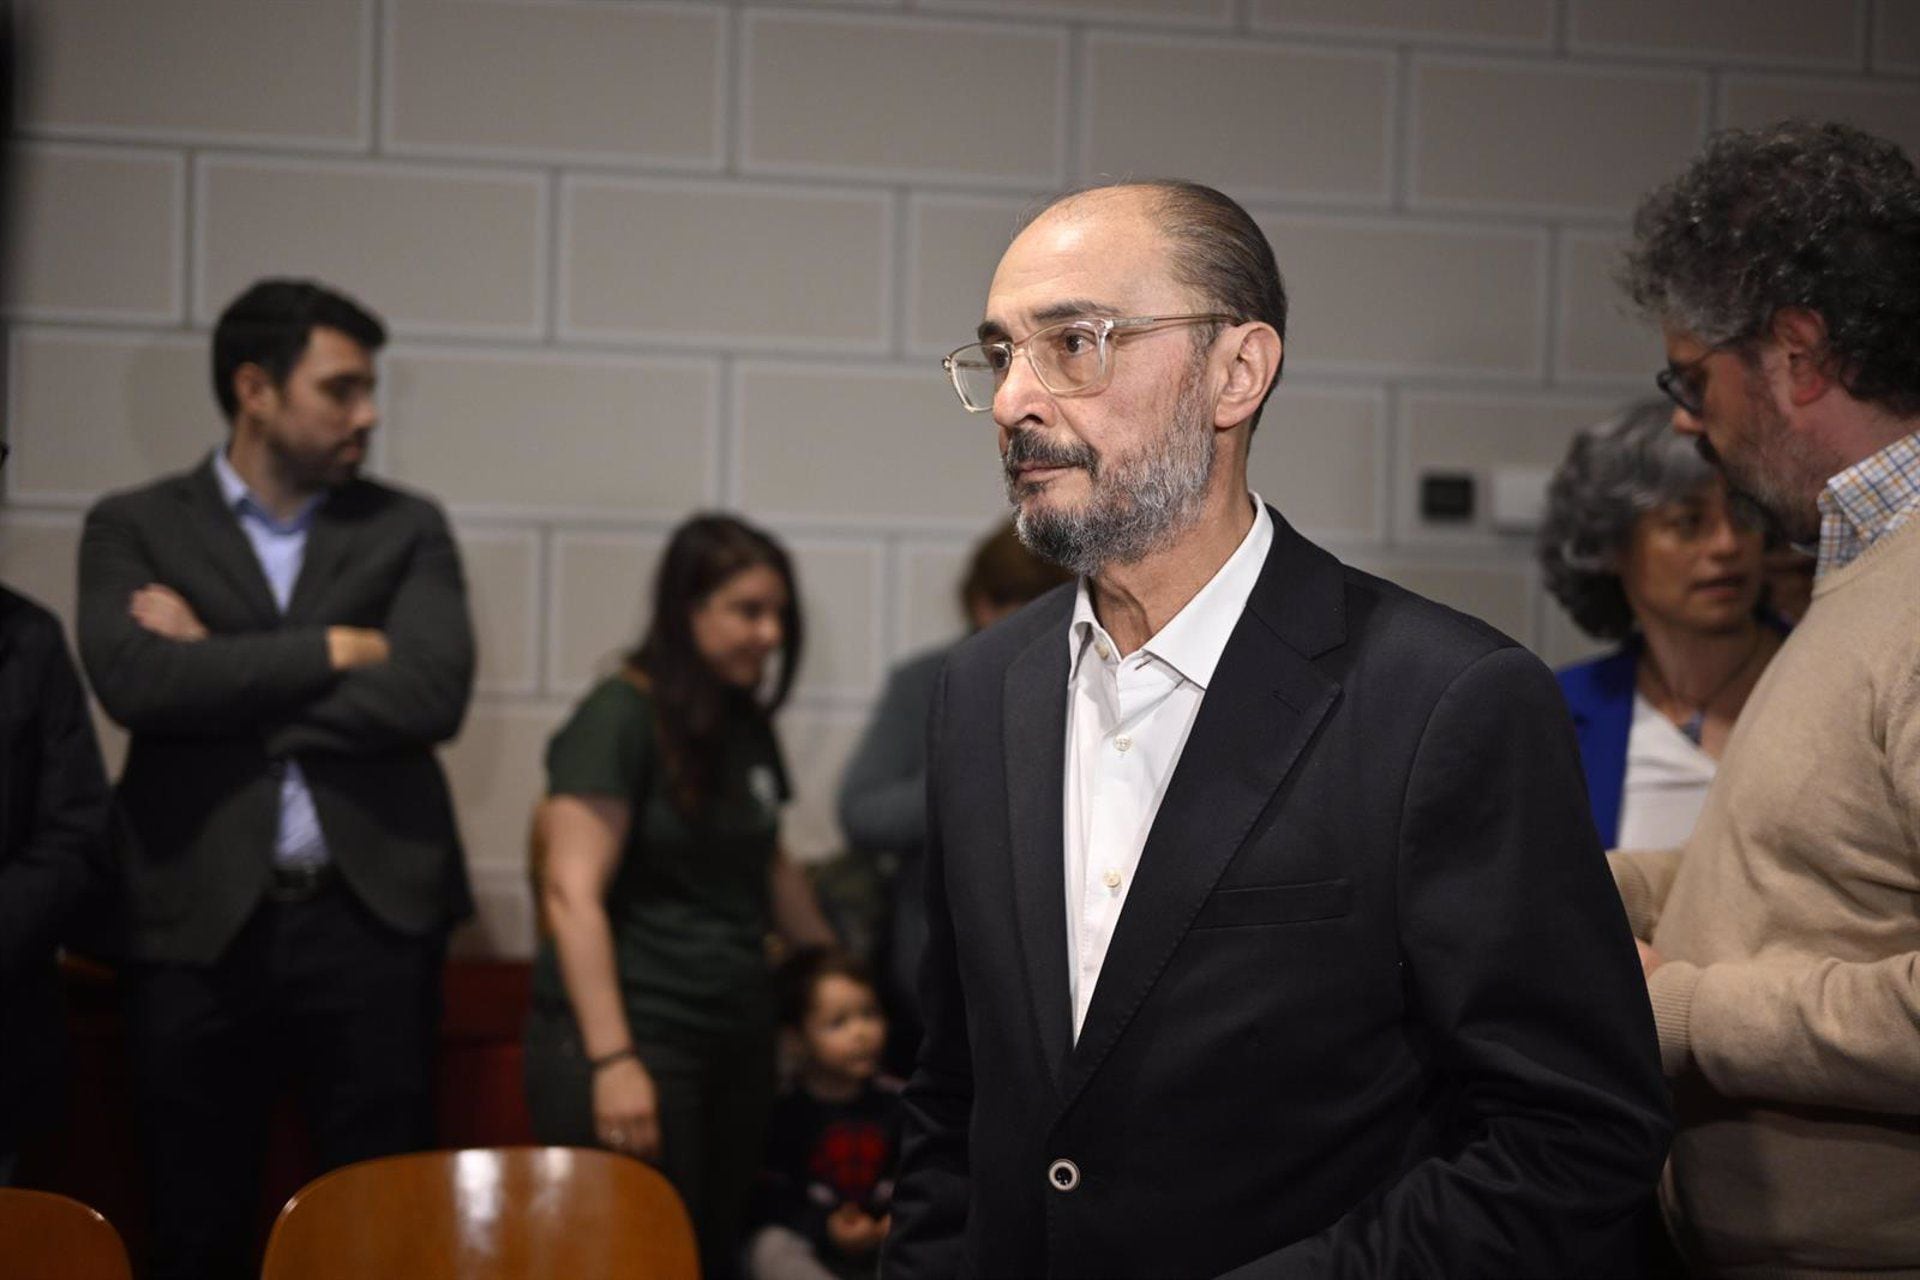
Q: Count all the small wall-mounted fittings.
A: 2